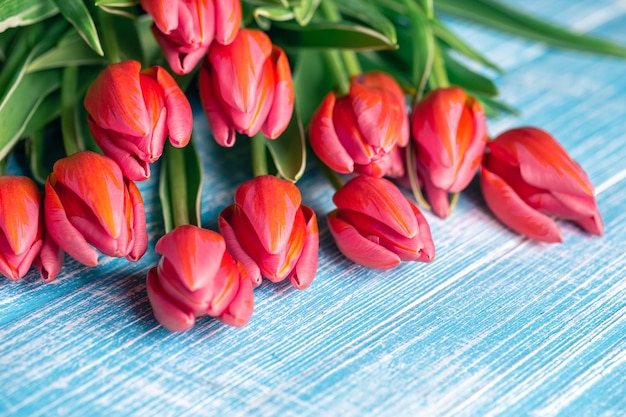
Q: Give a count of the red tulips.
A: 11